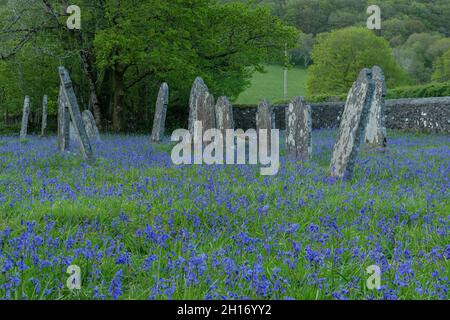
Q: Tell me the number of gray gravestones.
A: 13